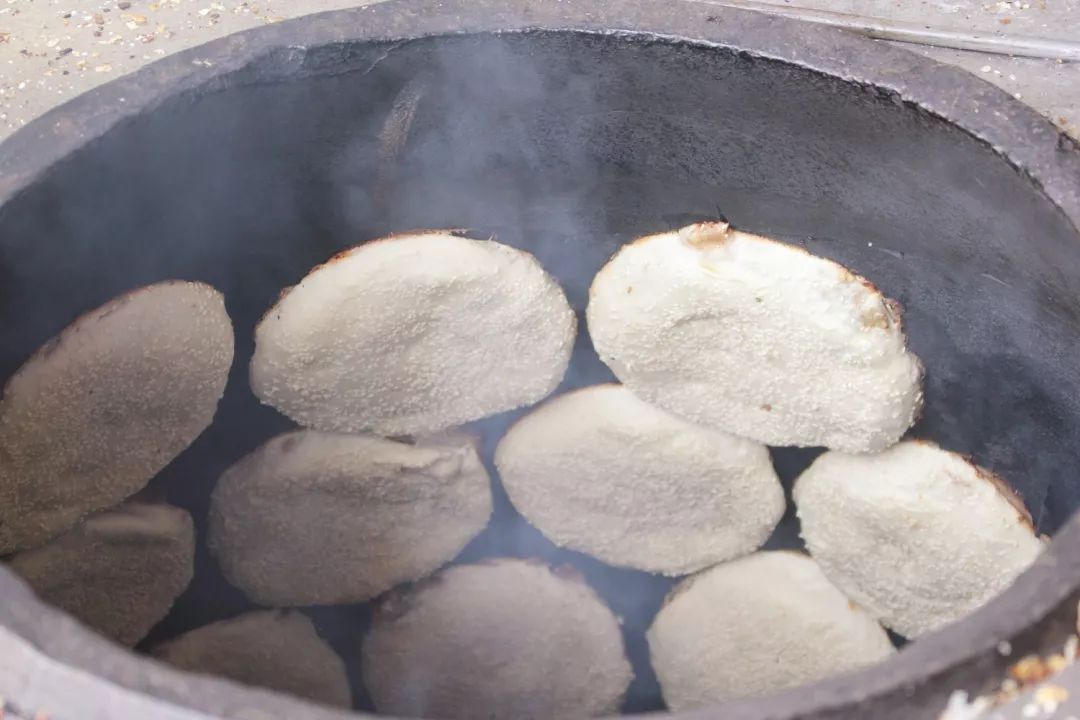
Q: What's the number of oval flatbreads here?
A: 10